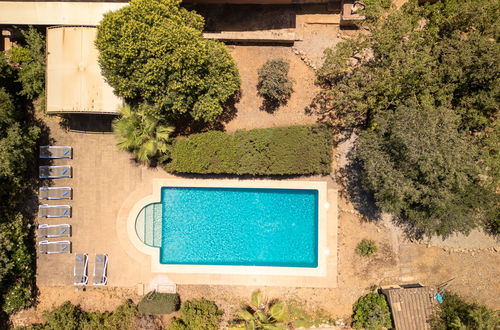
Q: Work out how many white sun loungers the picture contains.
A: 8